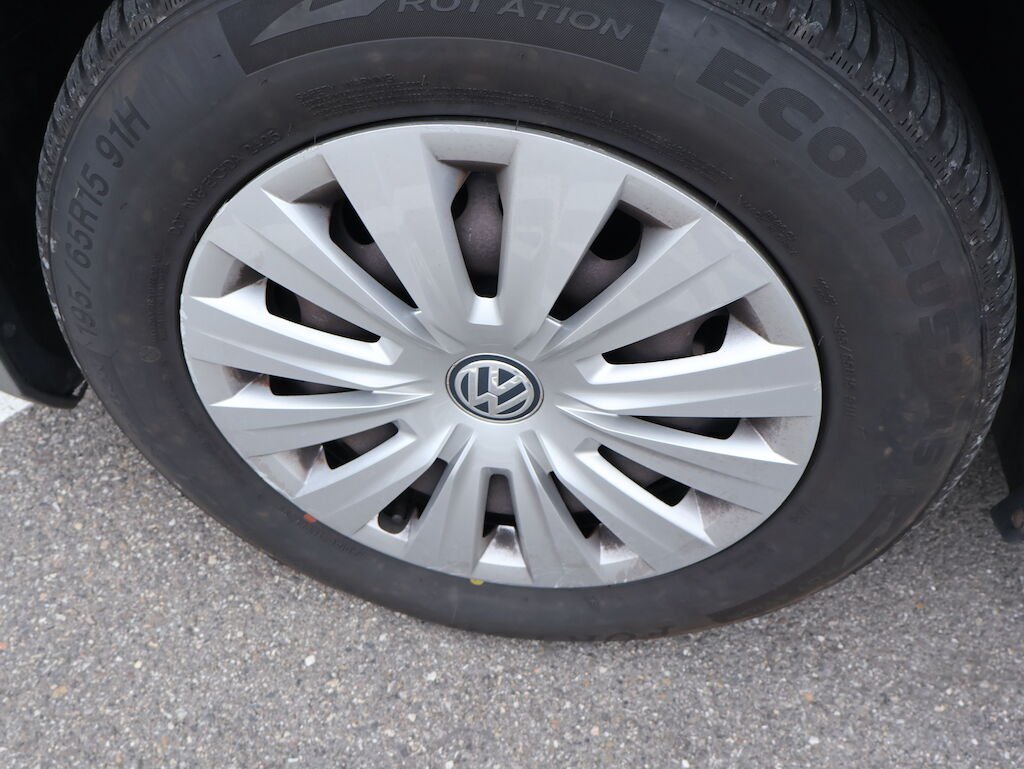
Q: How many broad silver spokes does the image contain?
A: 12